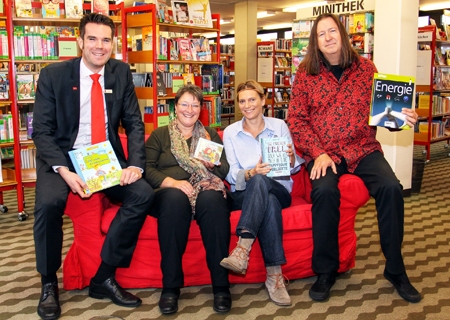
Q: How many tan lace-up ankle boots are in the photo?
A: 2